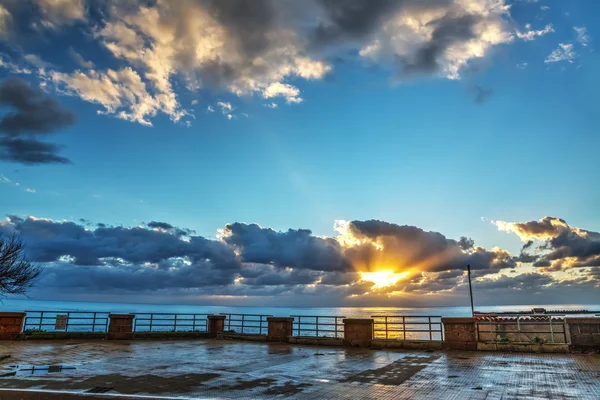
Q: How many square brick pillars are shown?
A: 7